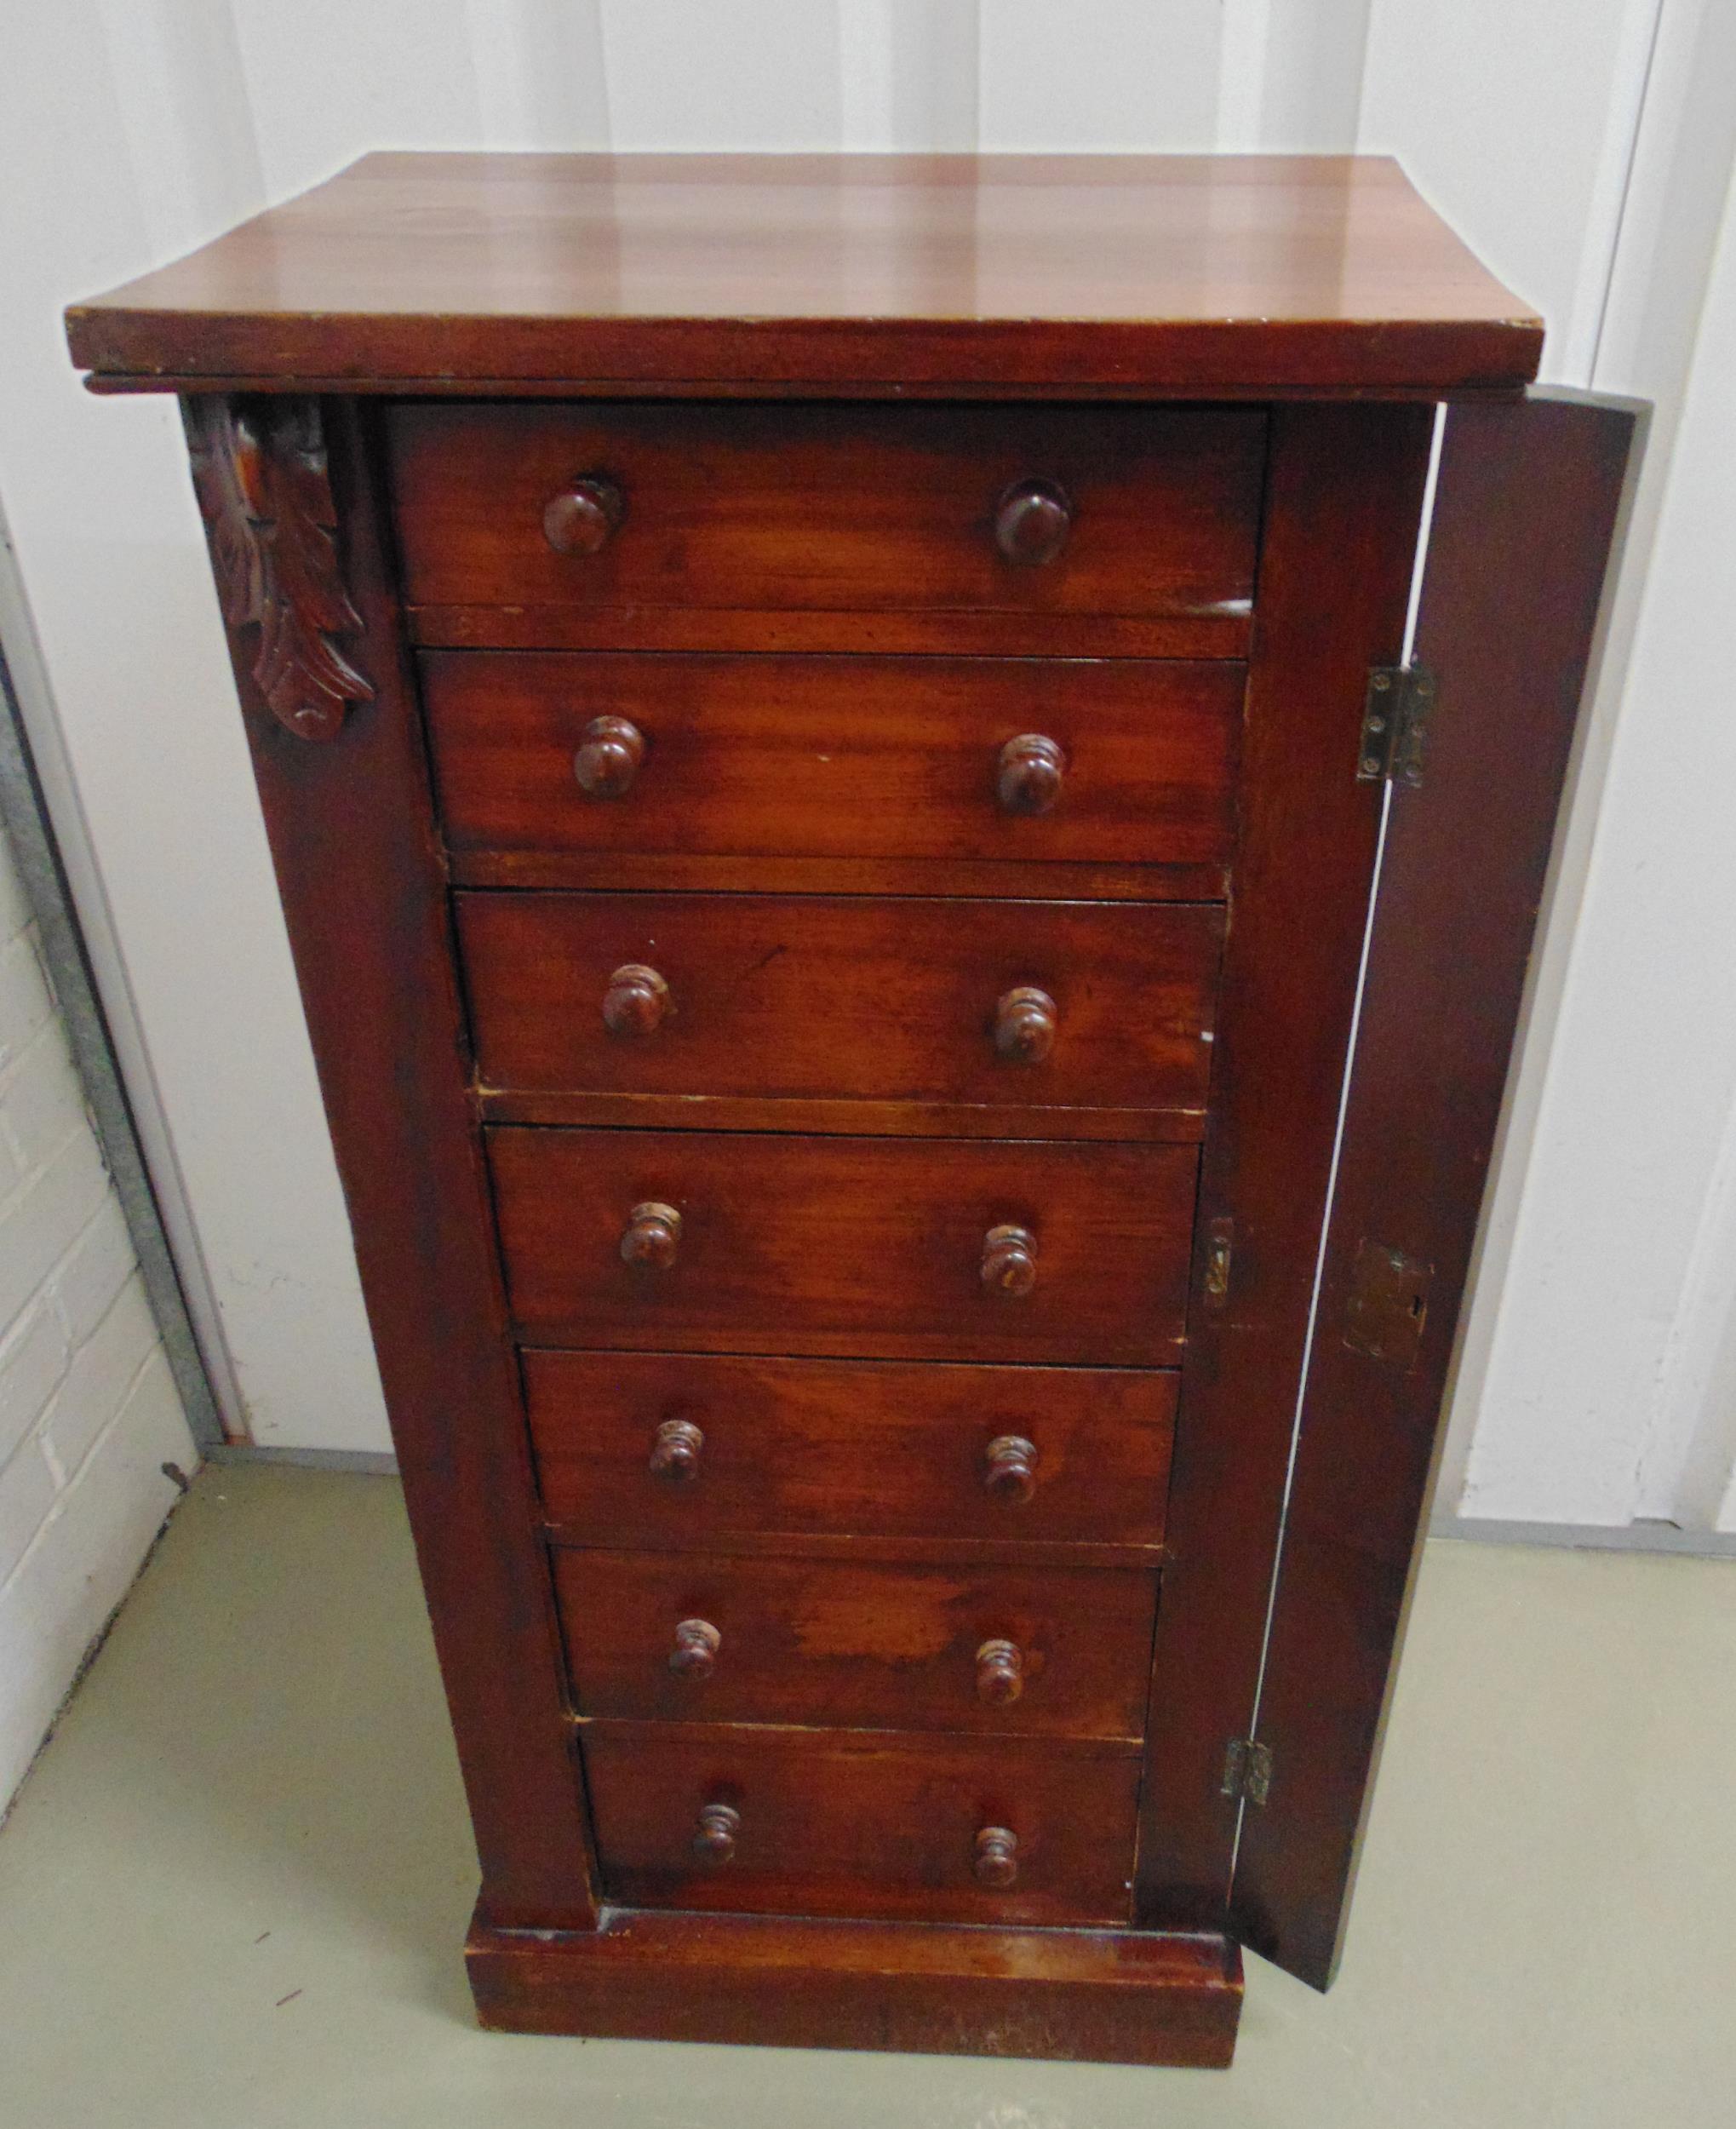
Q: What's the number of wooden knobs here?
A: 14